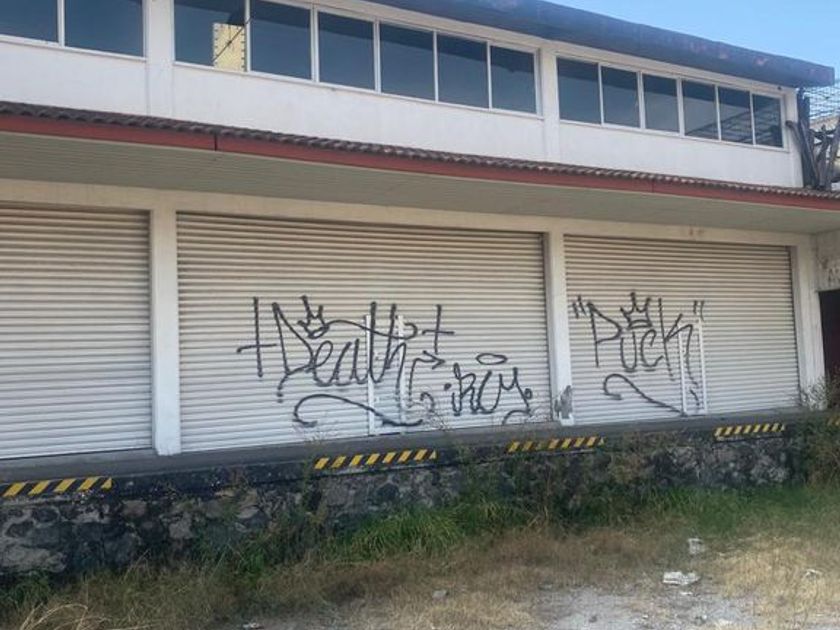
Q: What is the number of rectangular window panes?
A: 14